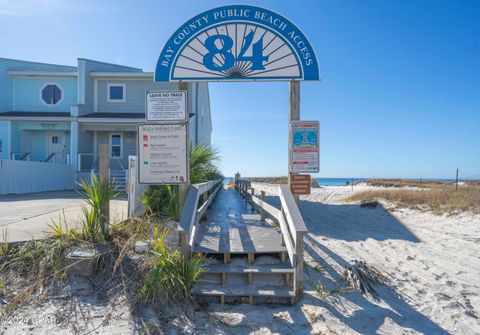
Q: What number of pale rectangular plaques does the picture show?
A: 3